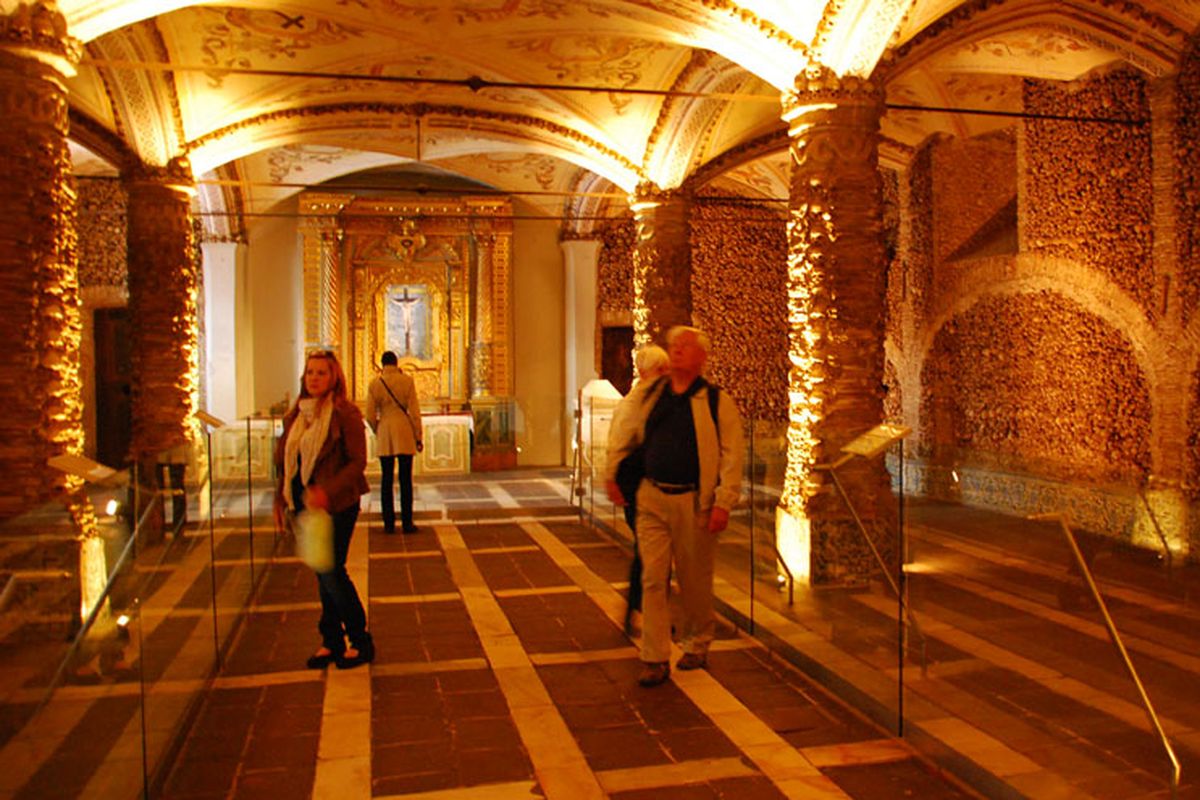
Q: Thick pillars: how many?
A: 4